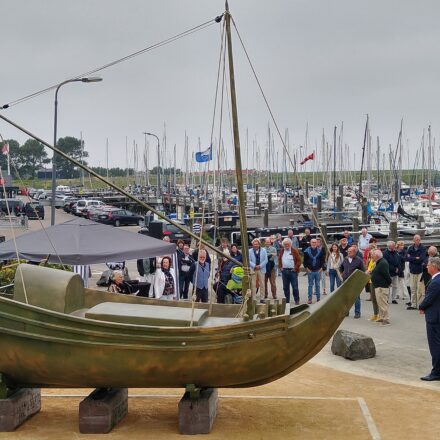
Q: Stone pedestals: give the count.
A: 3